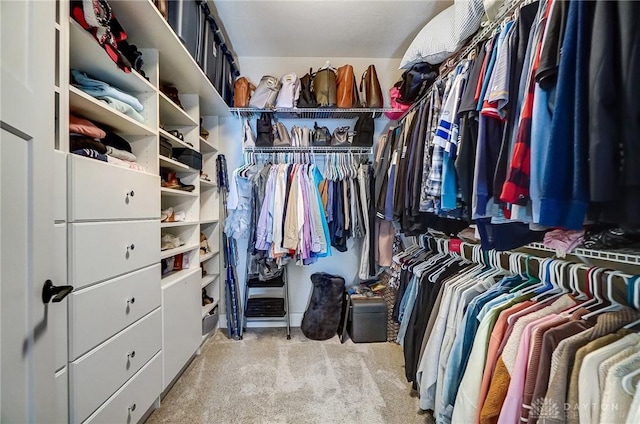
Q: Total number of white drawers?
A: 5